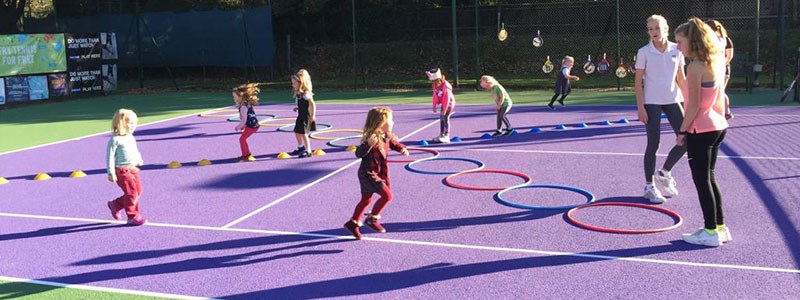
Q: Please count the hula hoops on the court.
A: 11